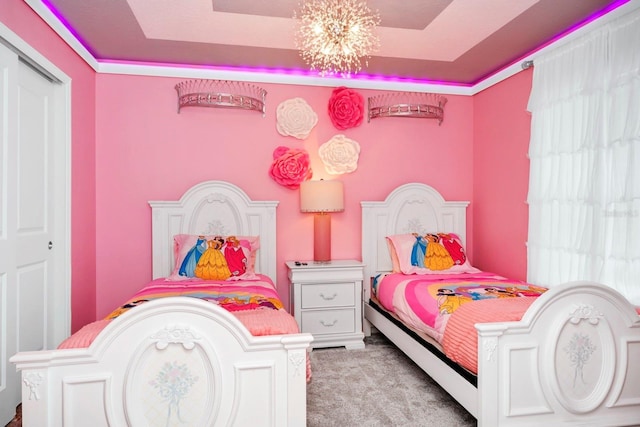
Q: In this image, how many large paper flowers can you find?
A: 4